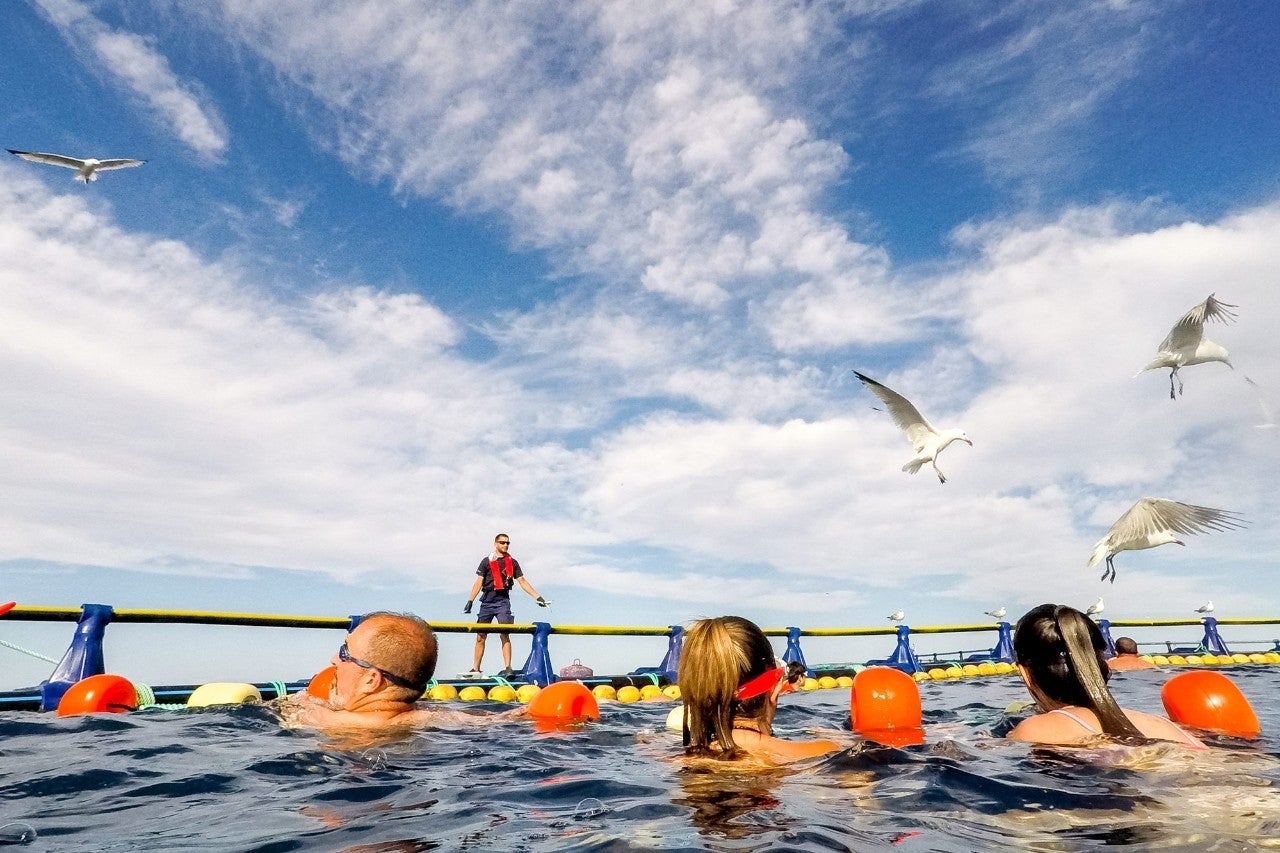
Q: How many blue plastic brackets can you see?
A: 9